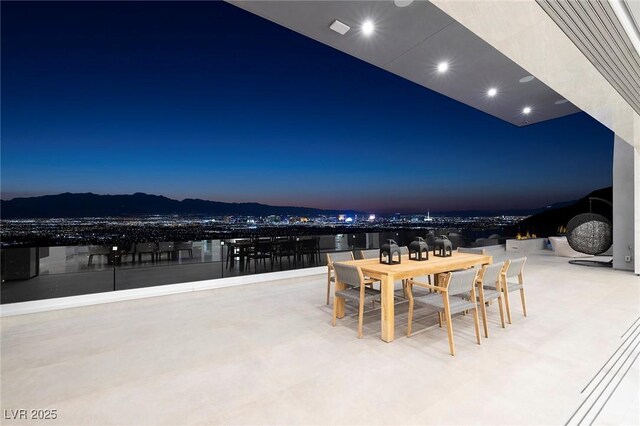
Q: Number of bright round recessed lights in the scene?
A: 4